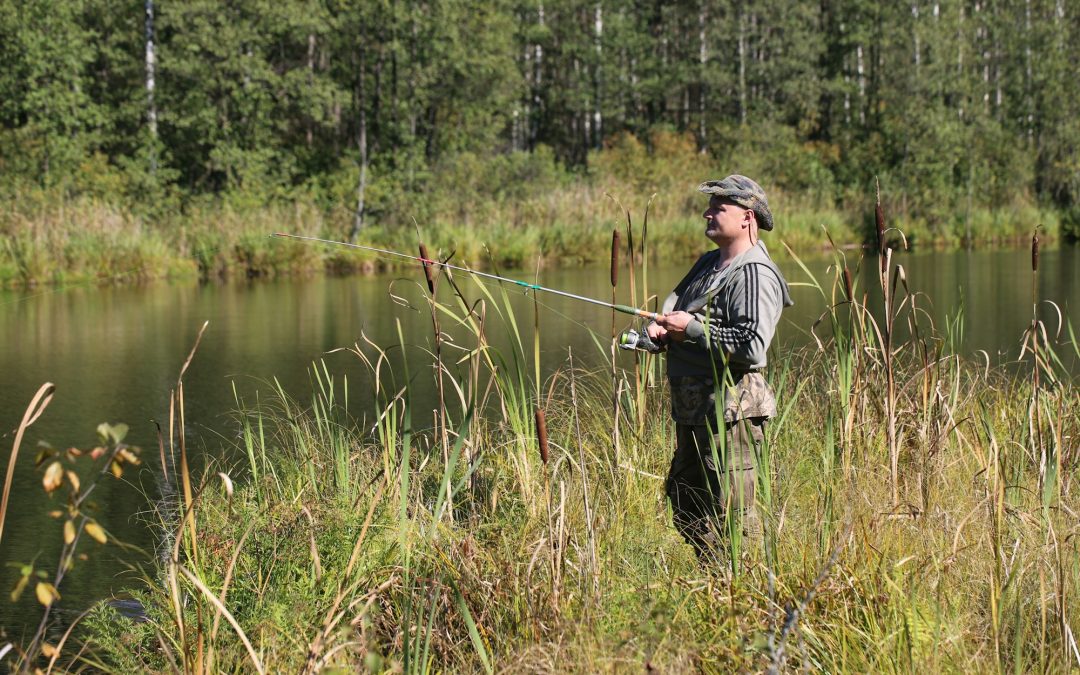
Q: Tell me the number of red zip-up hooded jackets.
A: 0